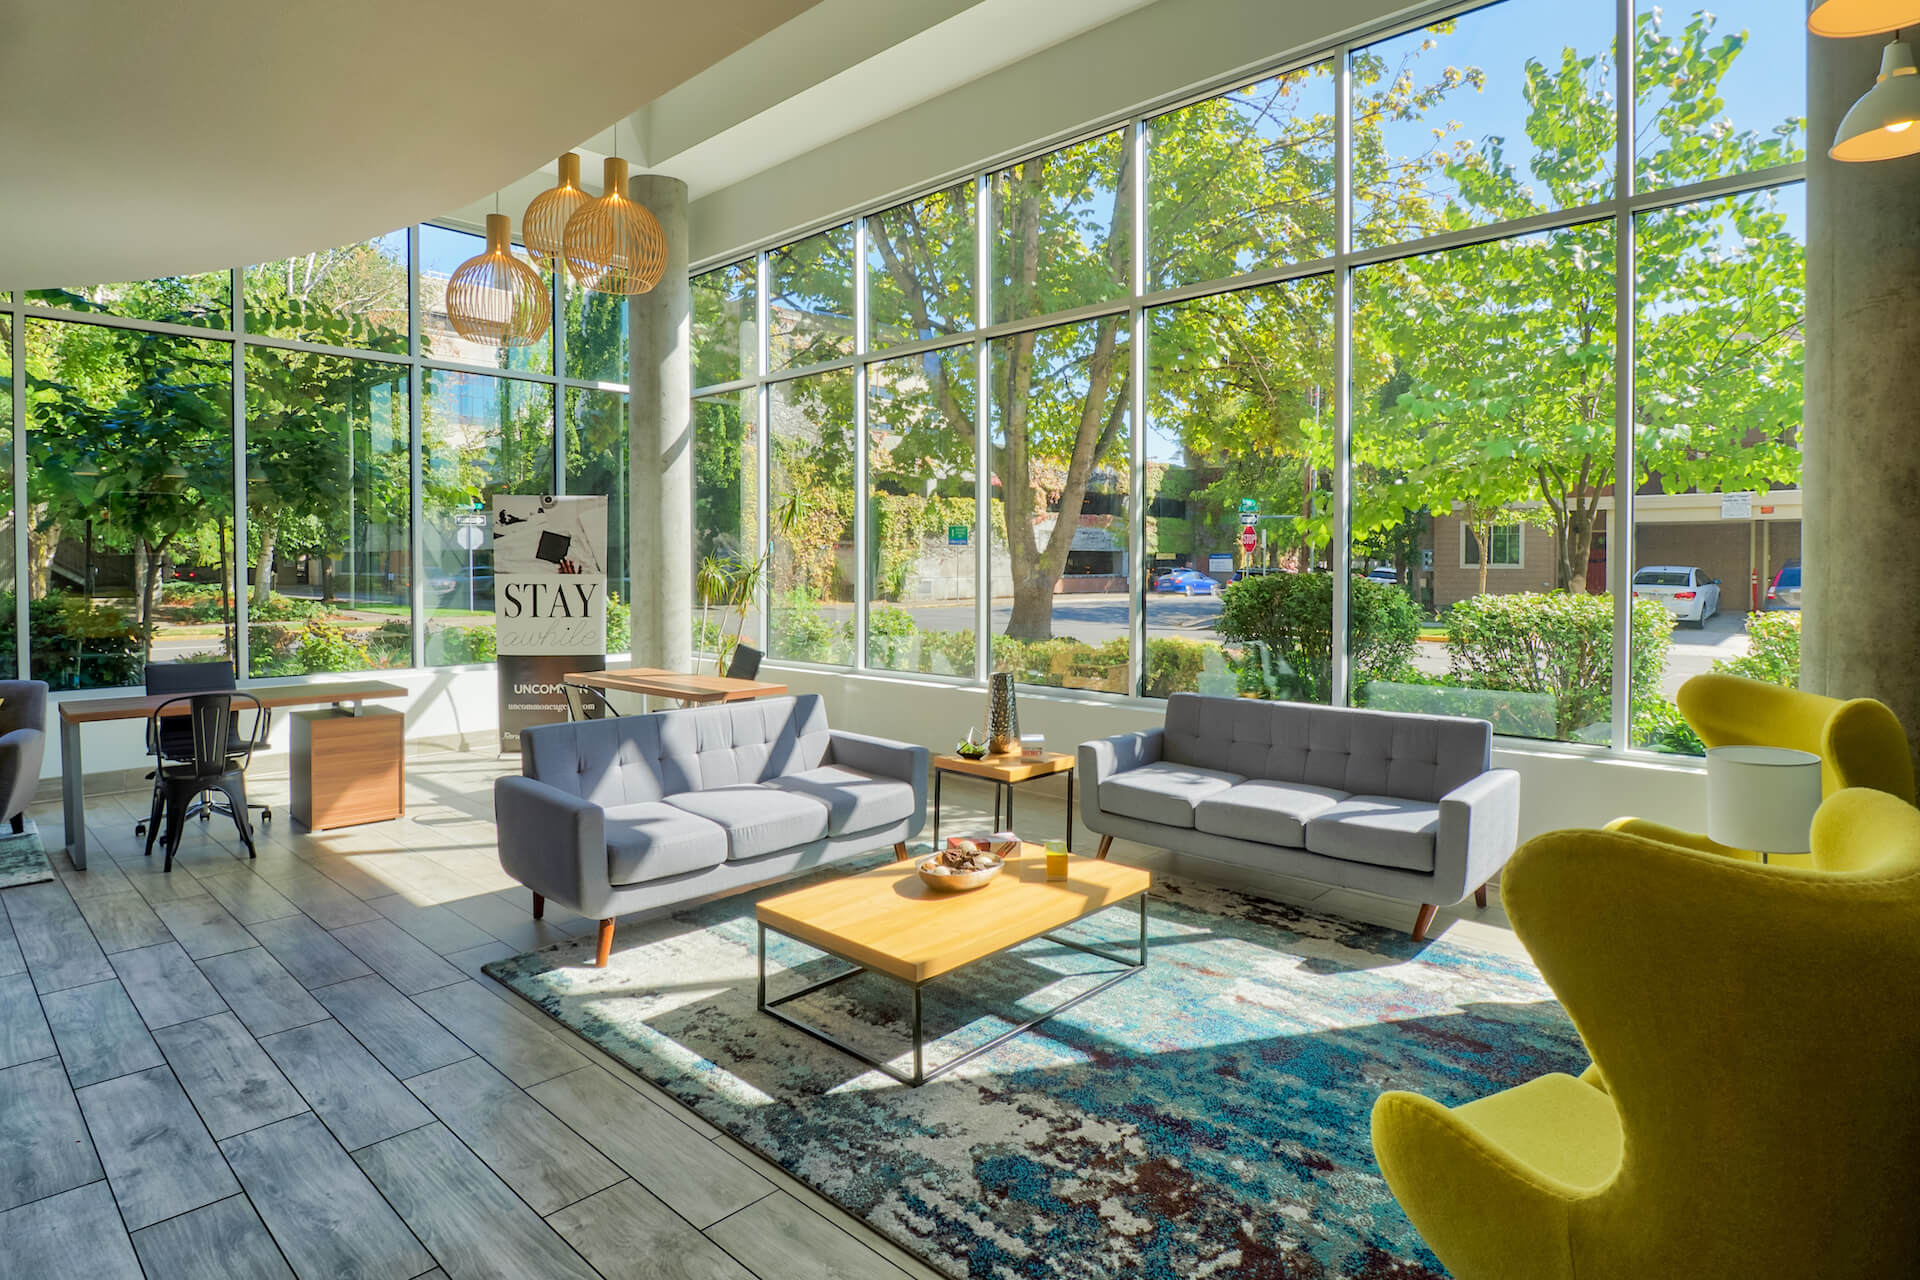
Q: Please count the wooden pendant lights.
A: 3